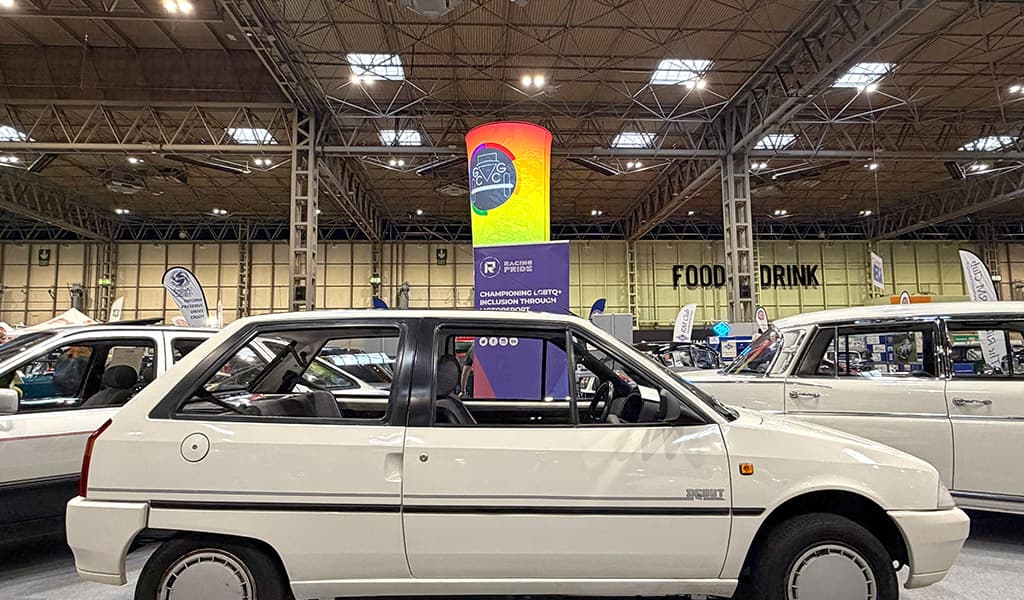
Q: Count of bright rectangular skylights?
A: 9